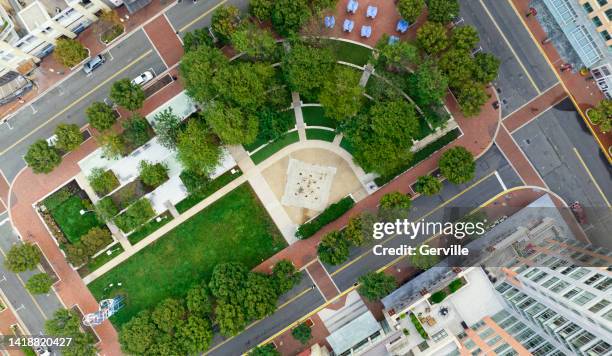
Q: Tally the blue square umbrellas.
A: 7